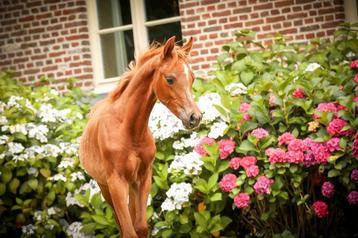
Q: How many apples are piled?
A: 0